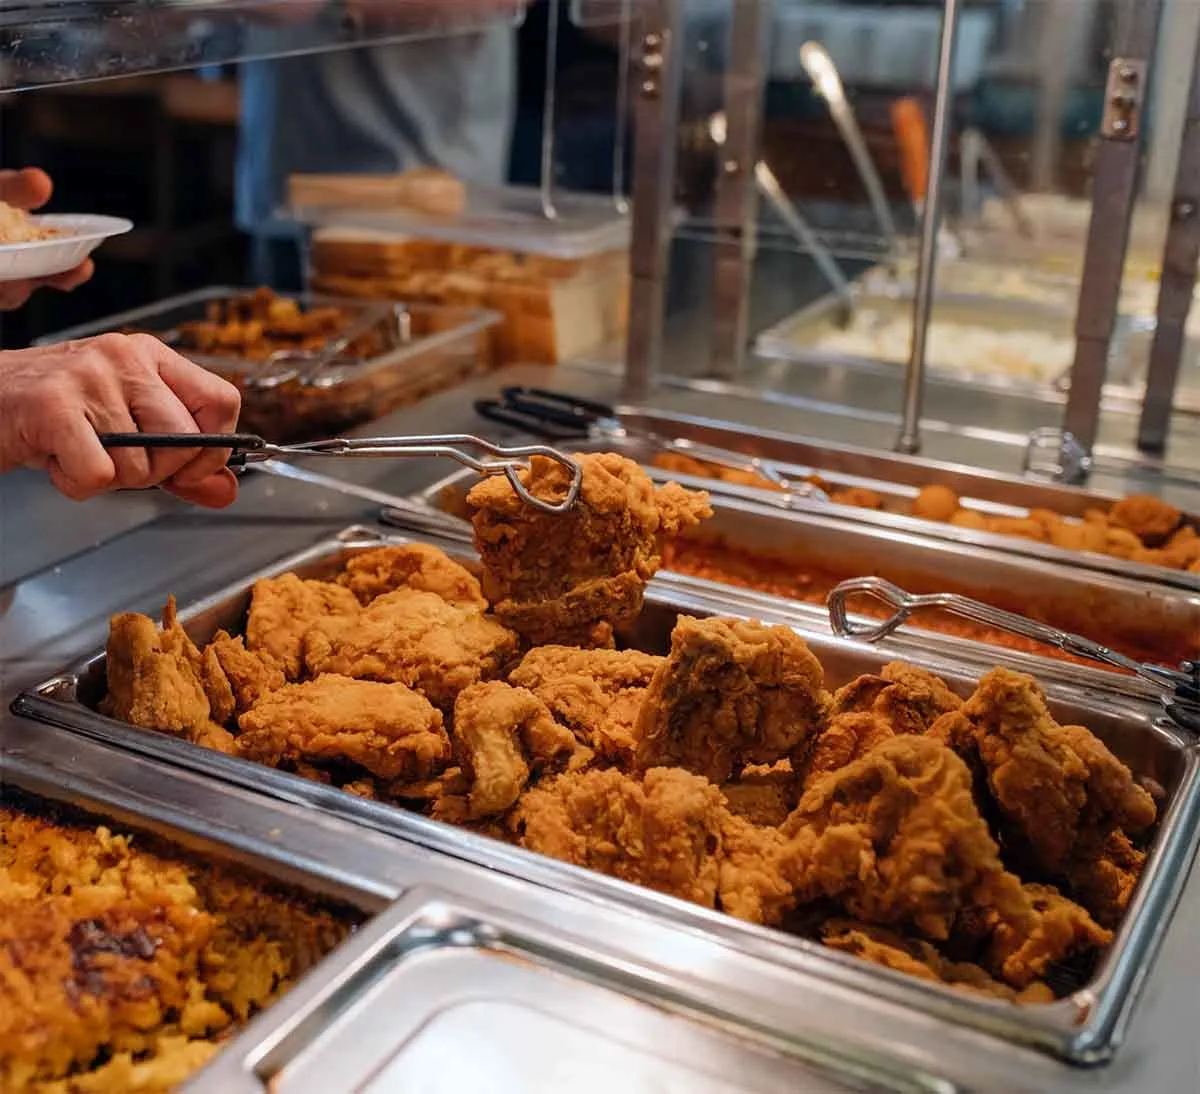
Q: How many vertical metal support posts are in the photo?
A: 5